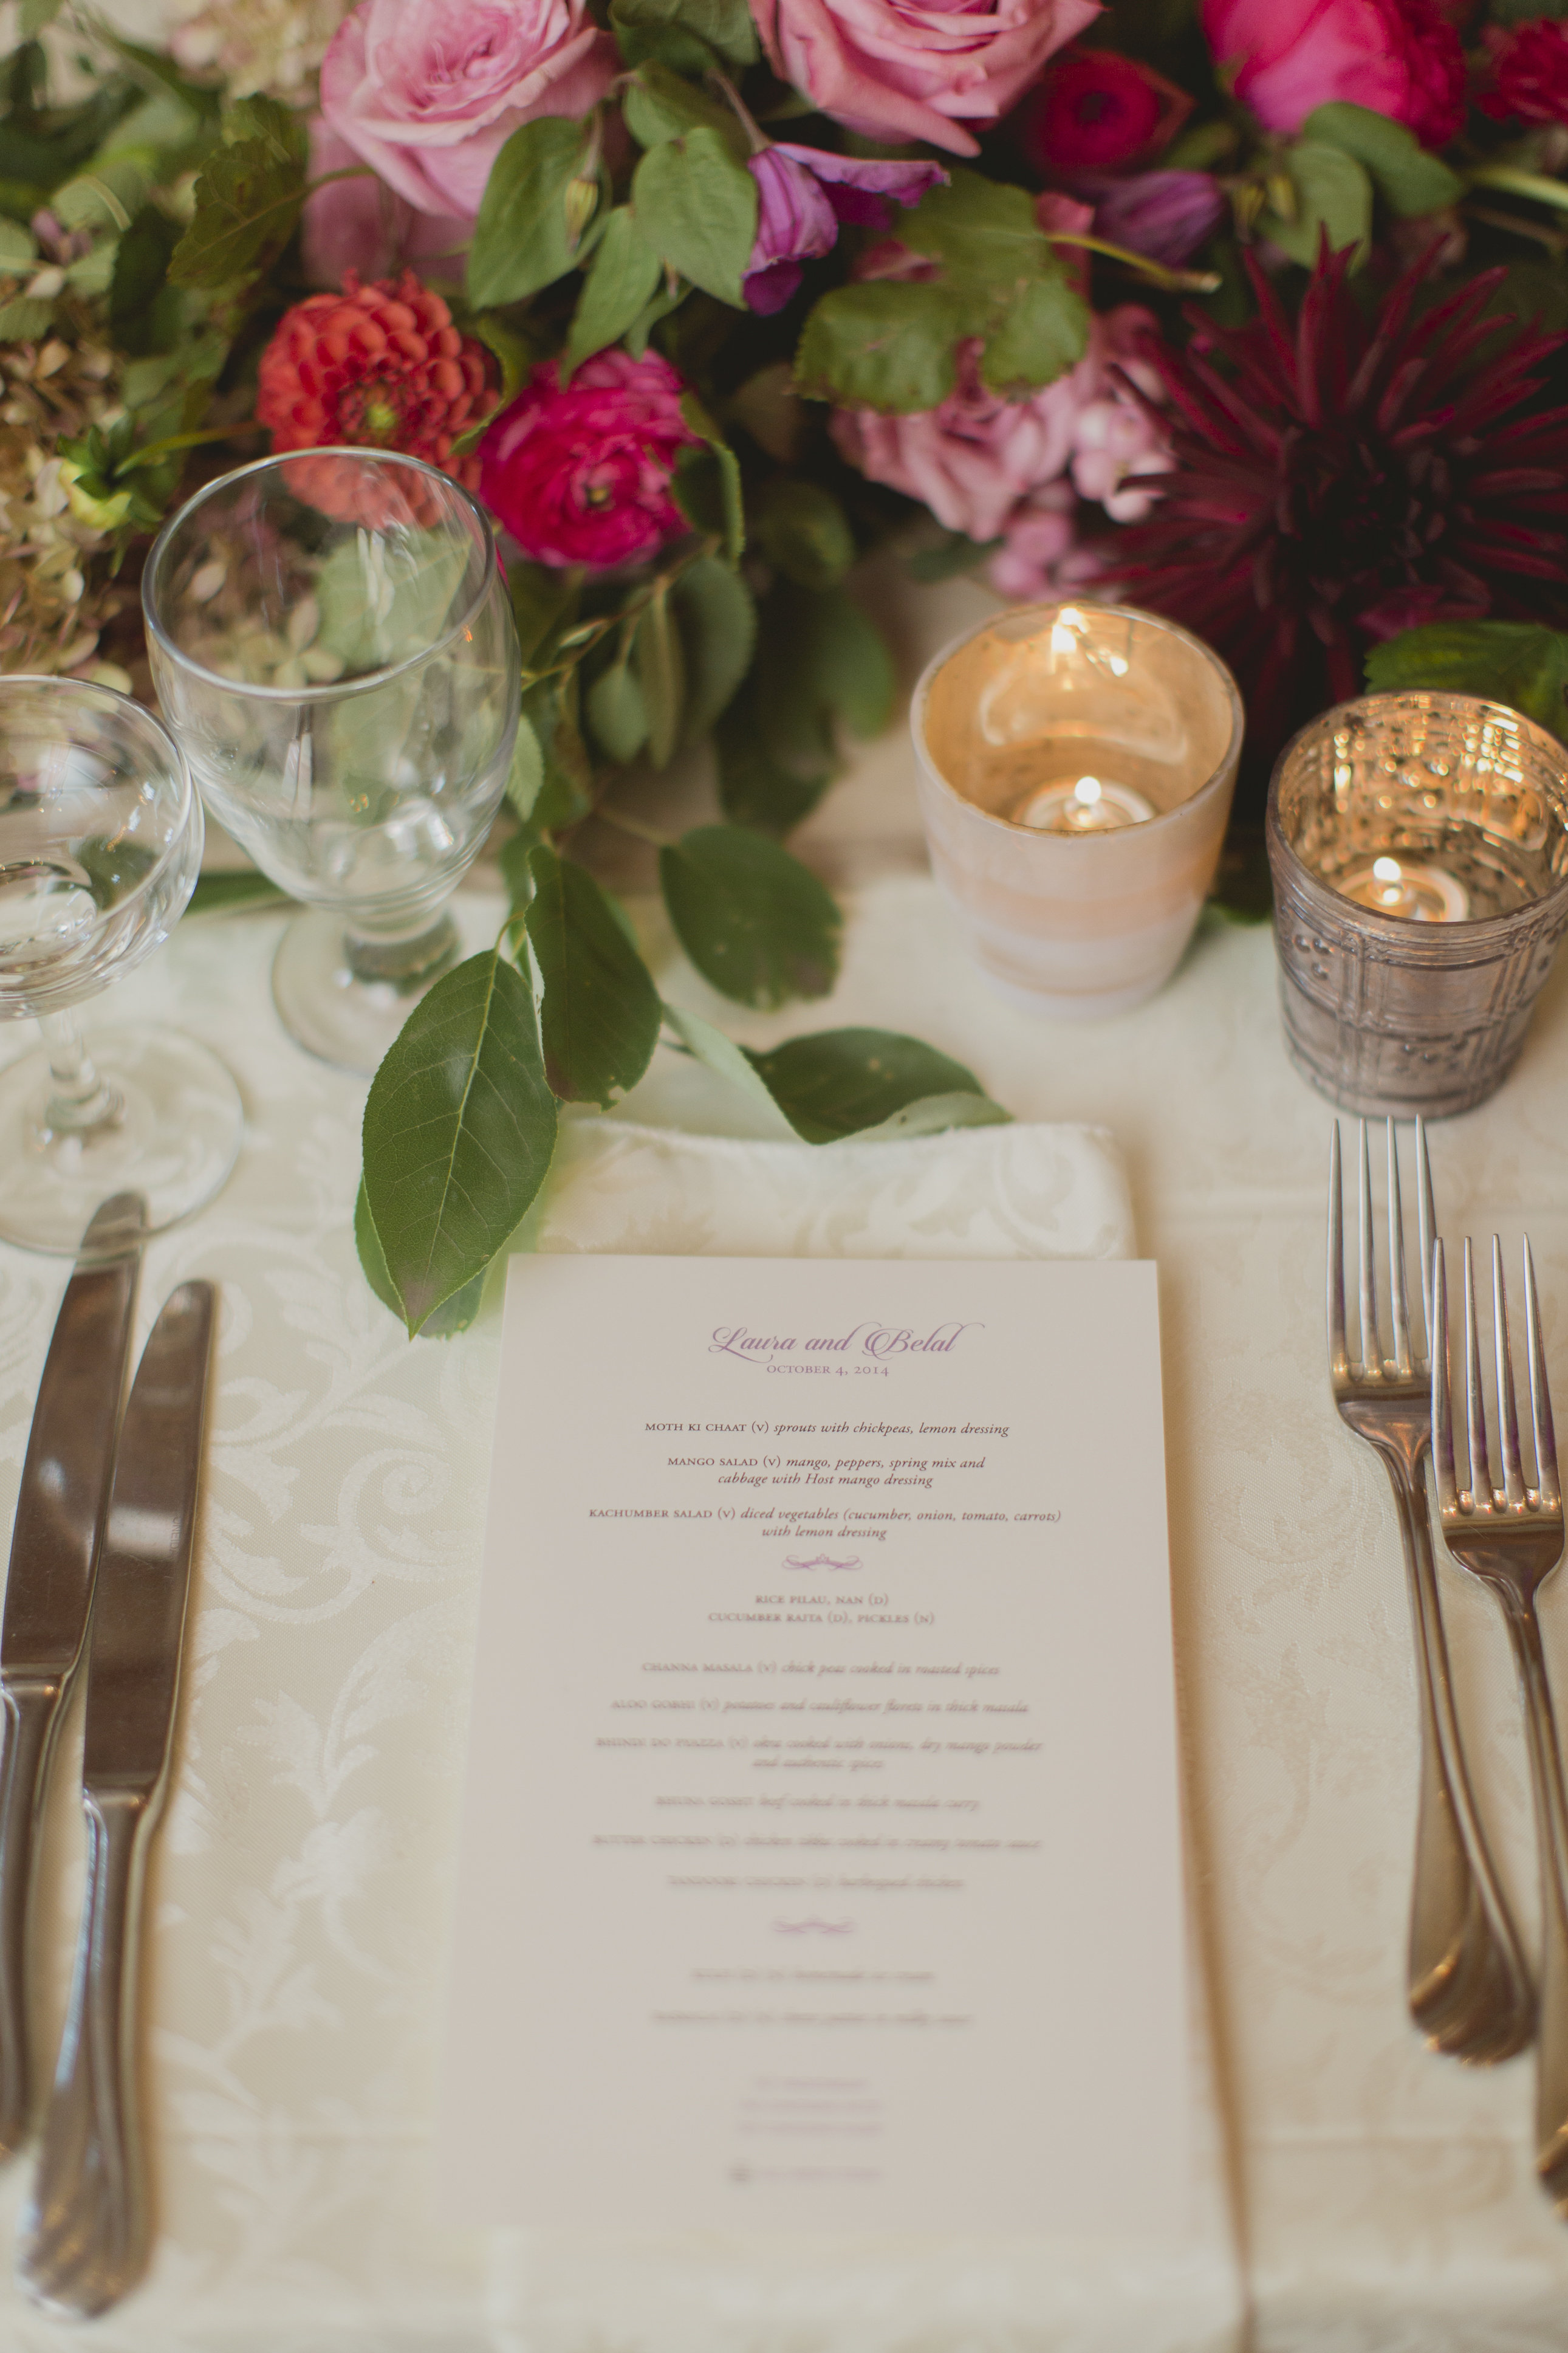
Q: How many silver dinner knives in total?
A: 2